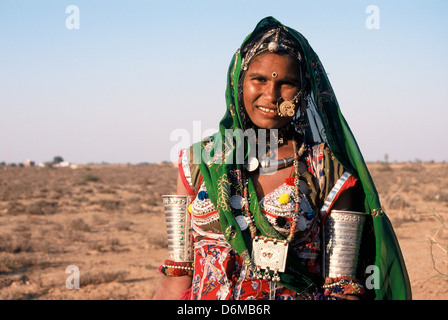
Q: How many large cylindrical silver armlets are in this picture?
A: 2